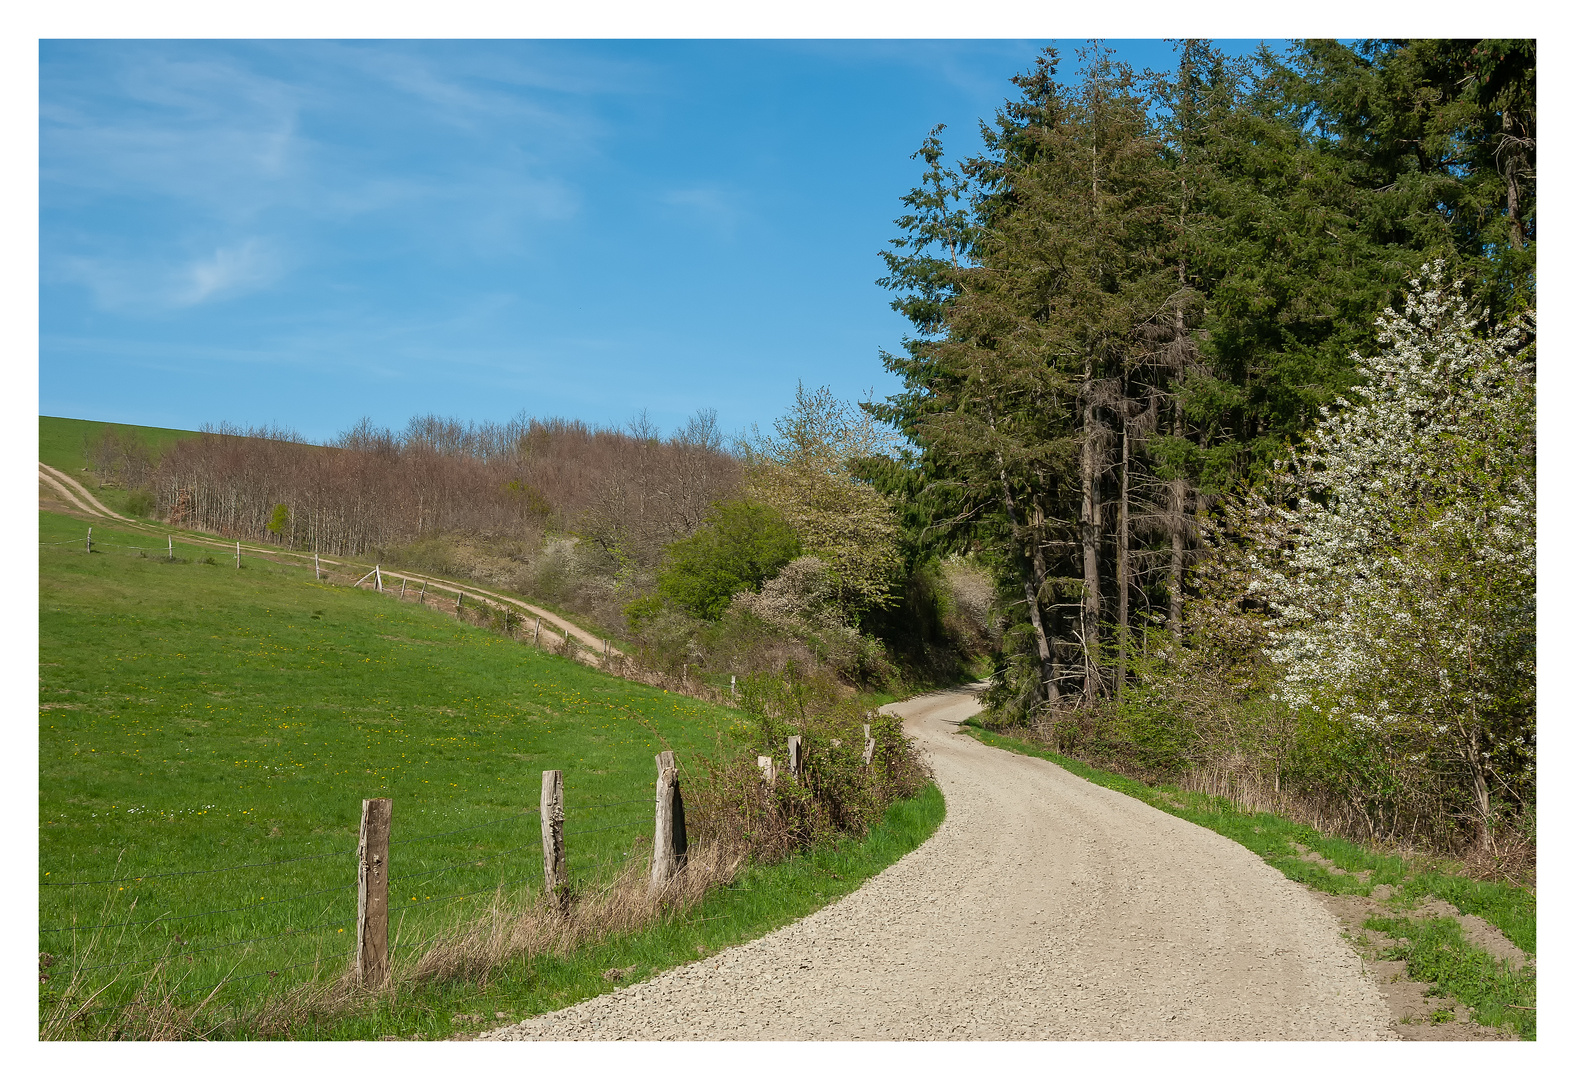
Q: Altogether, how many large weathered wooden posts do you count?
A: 3